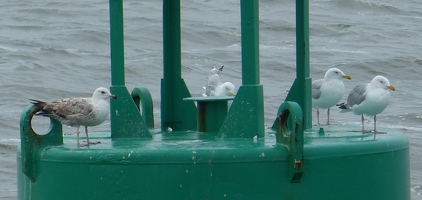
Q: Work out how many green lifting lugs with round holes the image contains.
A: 3